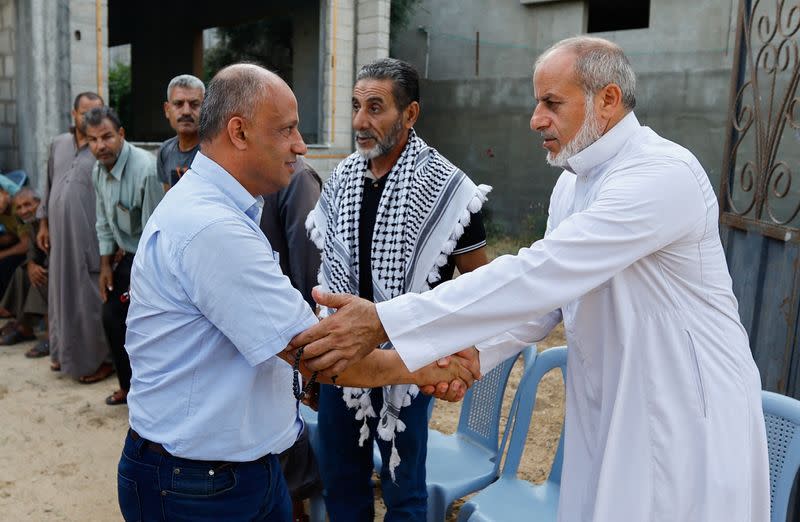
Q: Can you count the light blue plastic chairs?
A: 4